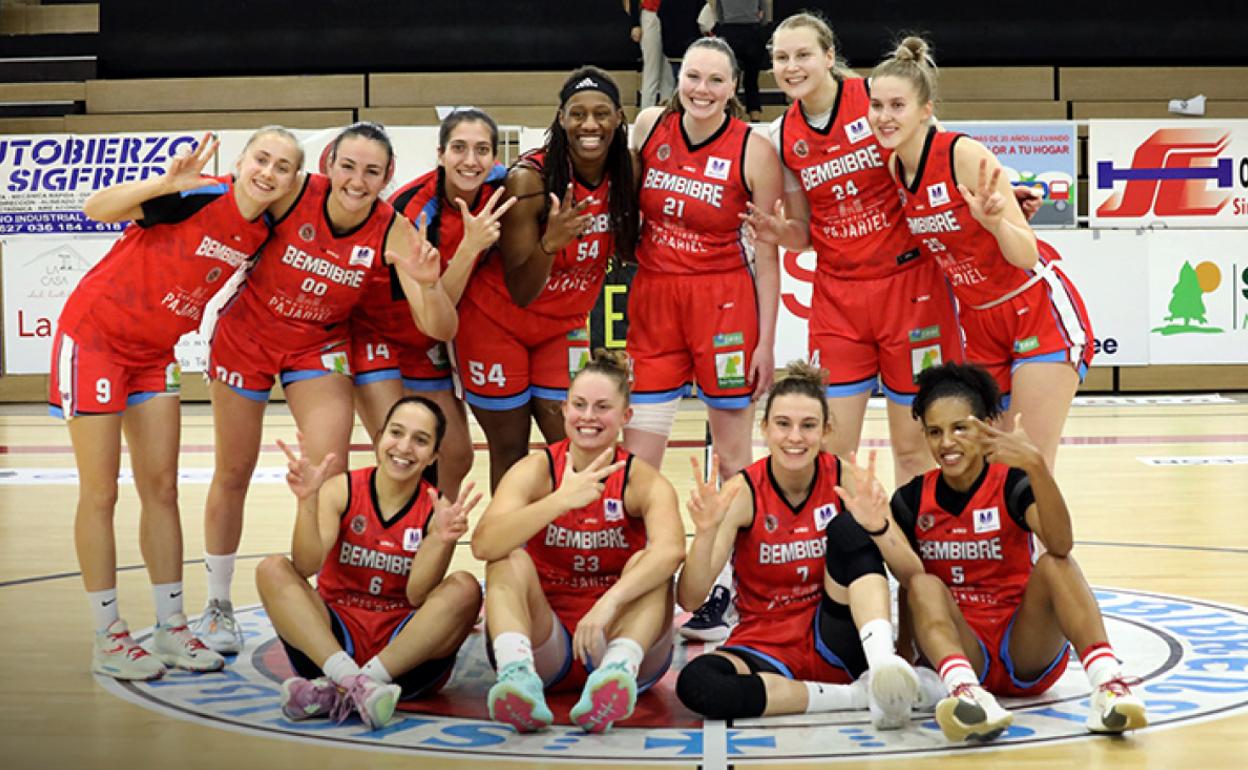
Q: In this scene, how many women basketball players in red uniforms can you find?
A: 11